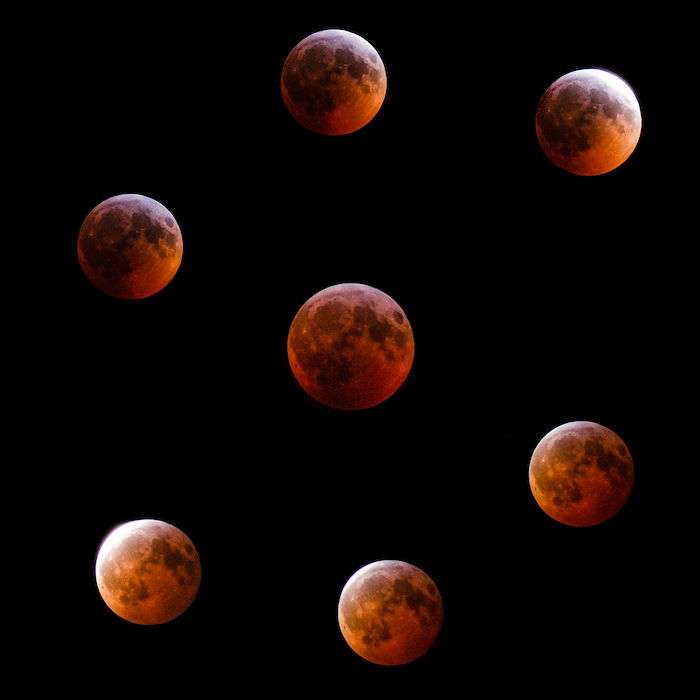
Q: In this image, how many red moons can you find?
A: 7